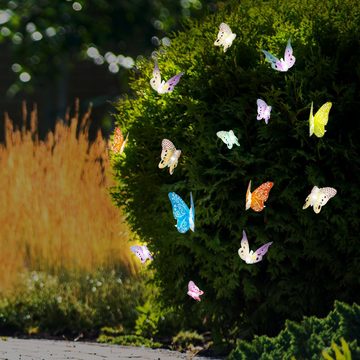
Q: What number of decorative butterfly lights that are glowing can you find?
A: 14